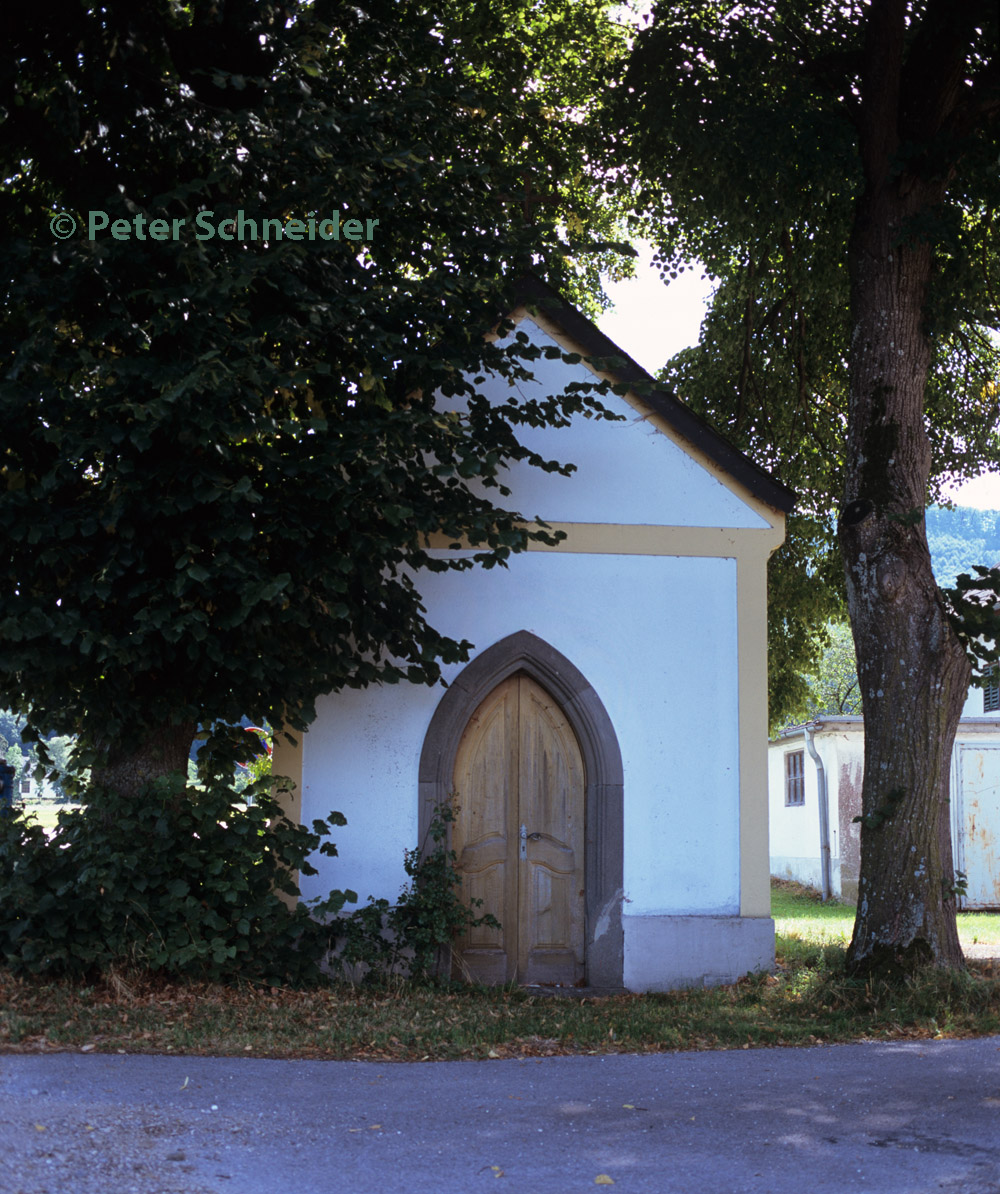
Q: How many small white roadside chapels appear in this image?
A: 1